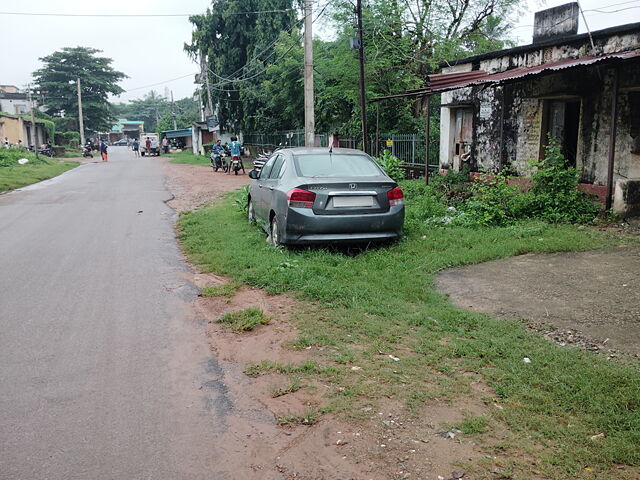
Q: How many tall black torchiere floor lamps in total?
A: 0